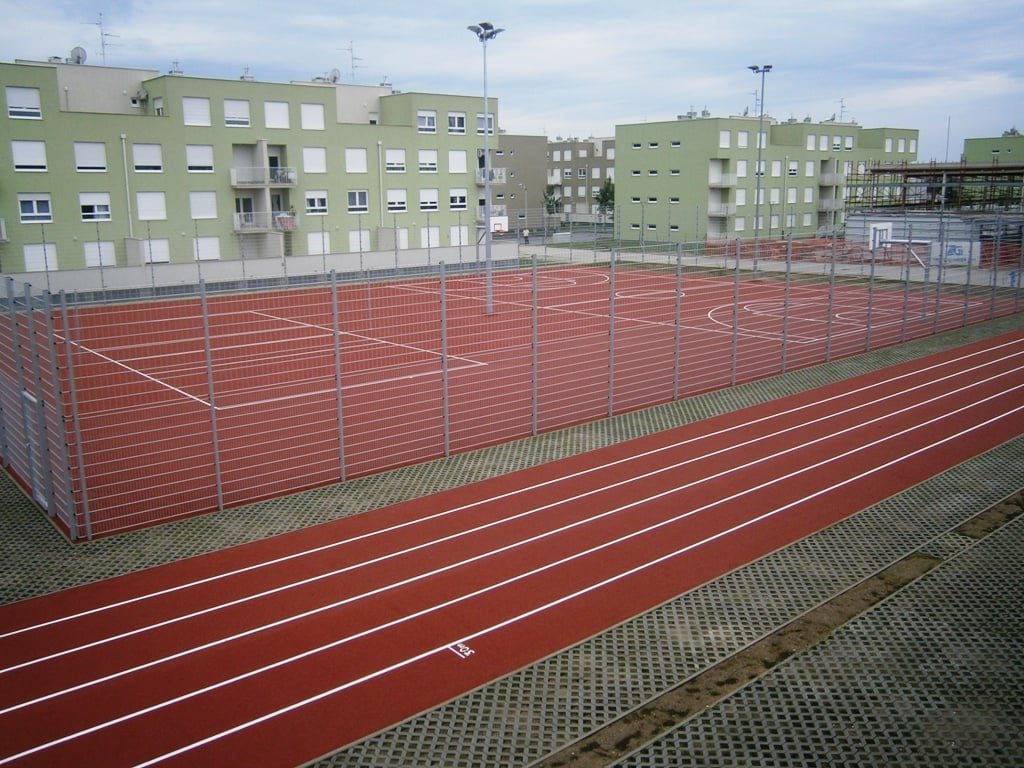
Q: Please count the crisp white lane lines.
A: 5